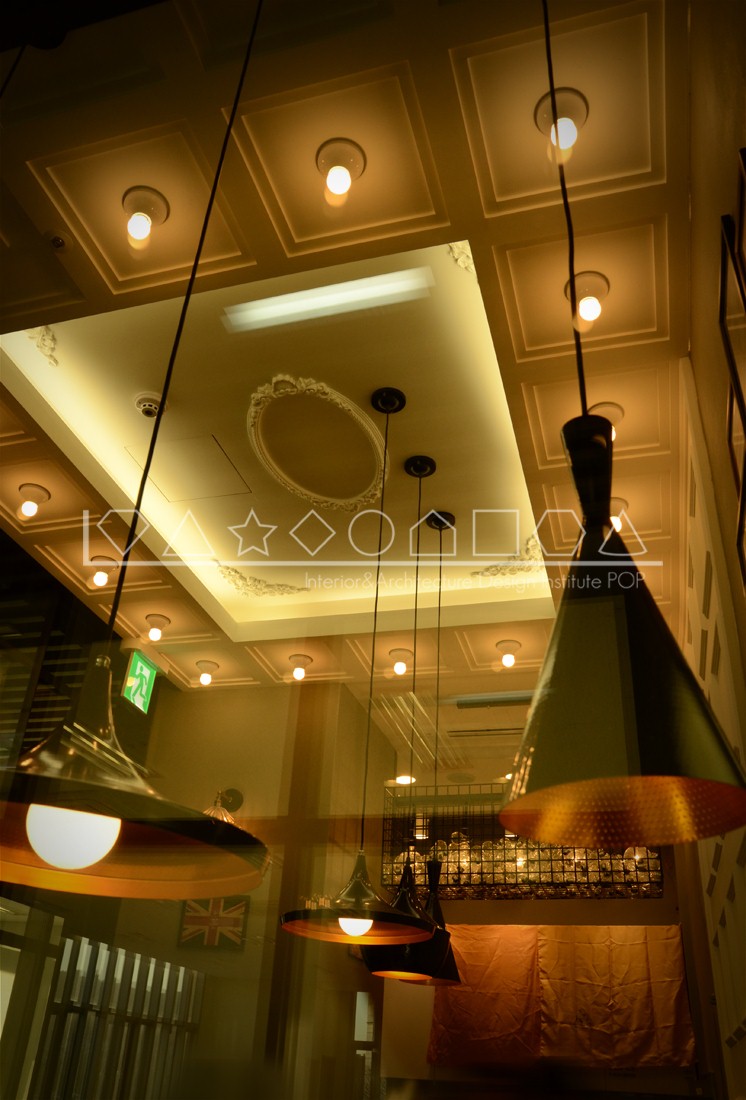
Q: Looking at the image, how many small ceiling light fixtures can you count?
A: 13